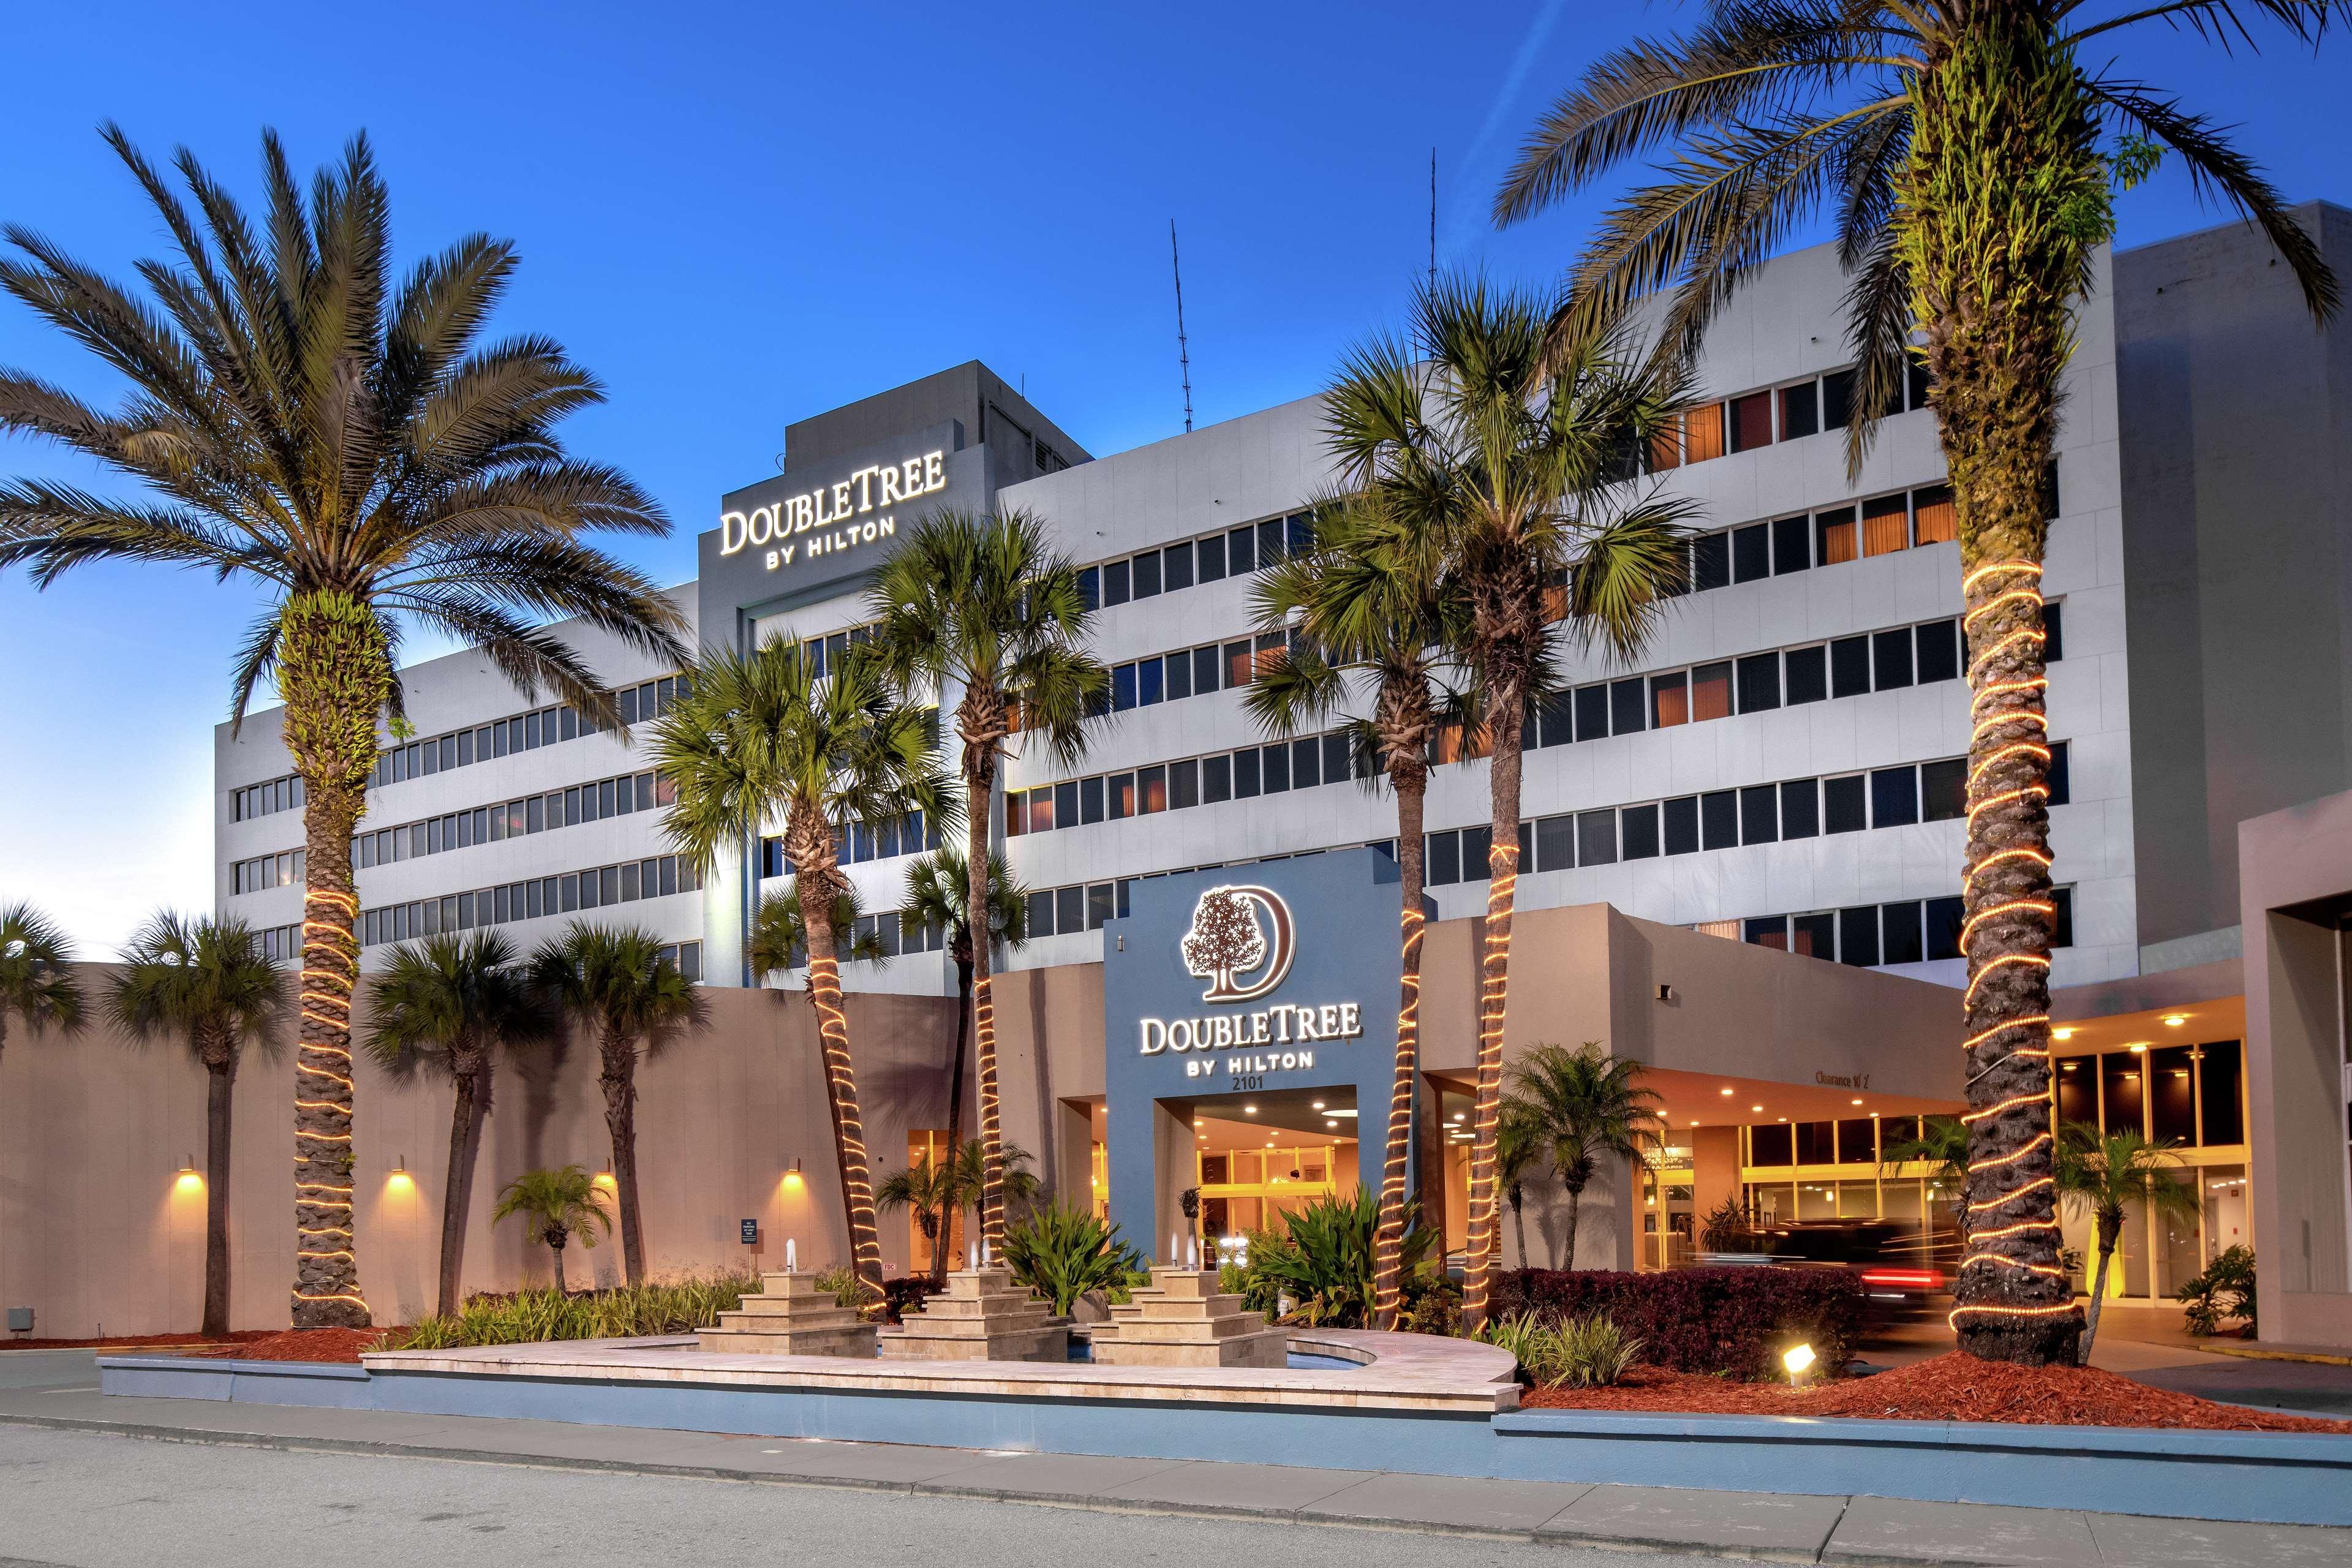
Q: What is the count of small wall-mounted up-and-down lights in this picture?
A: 4